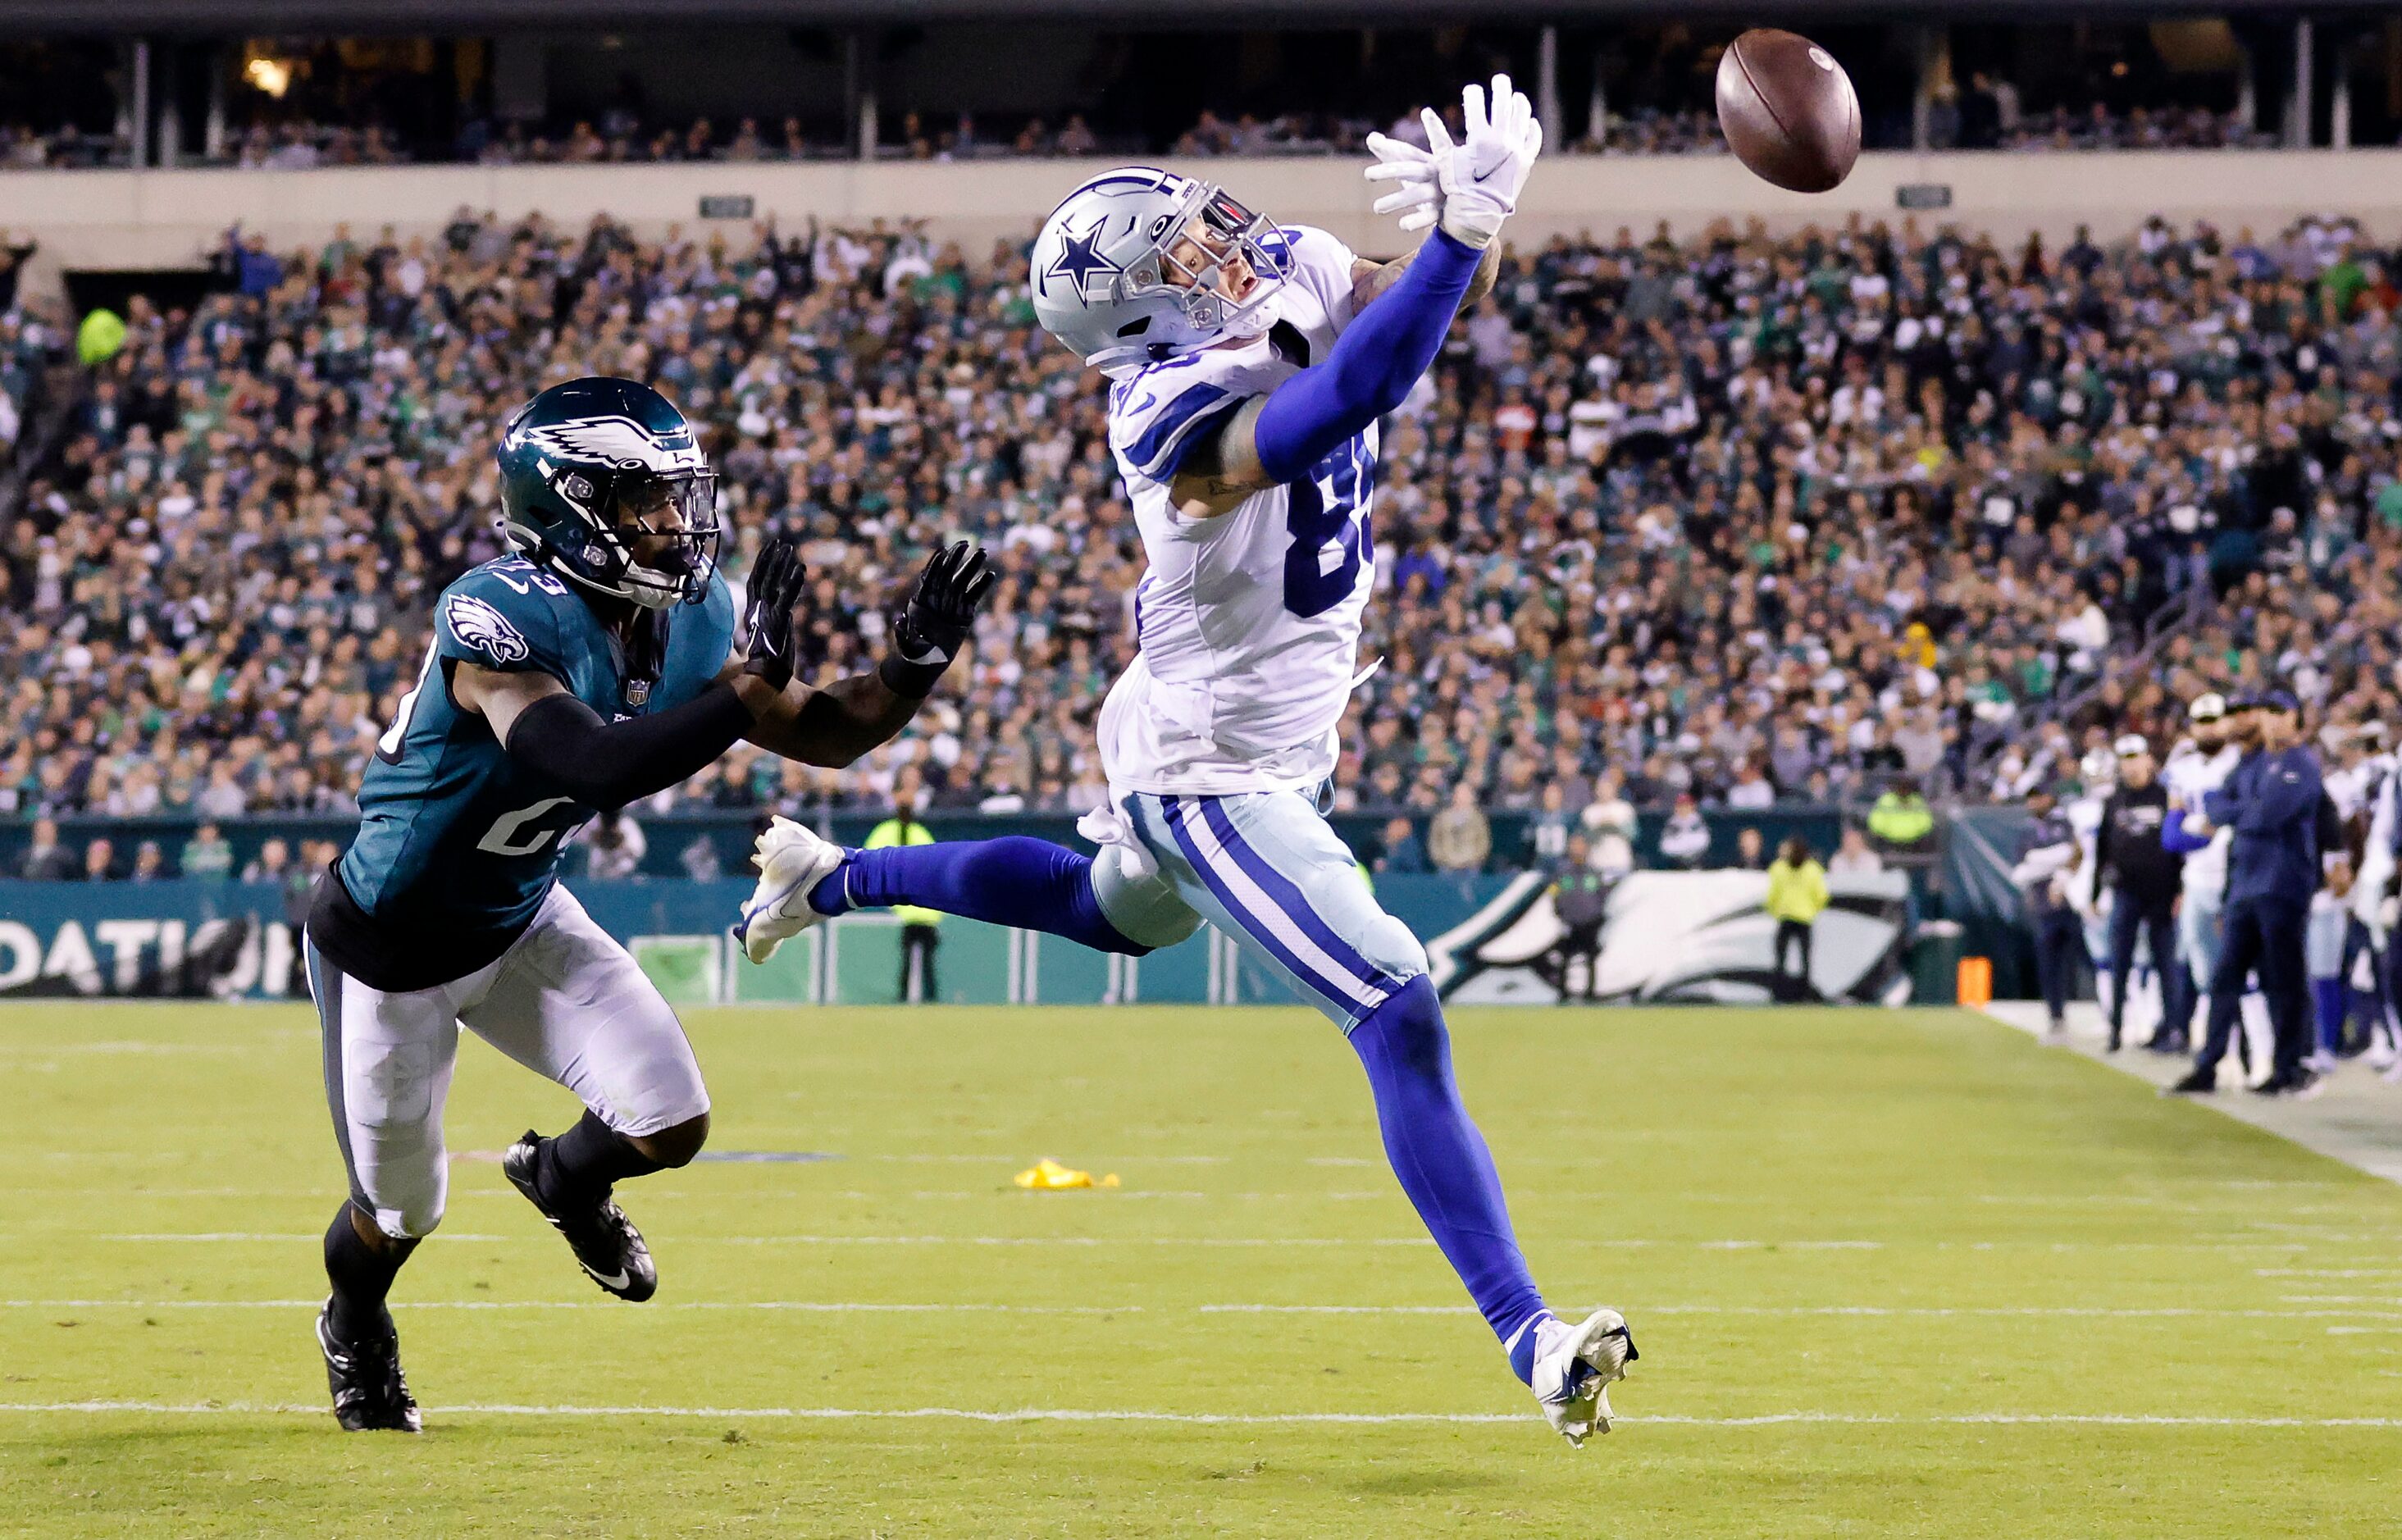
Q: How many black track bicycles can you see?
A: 0